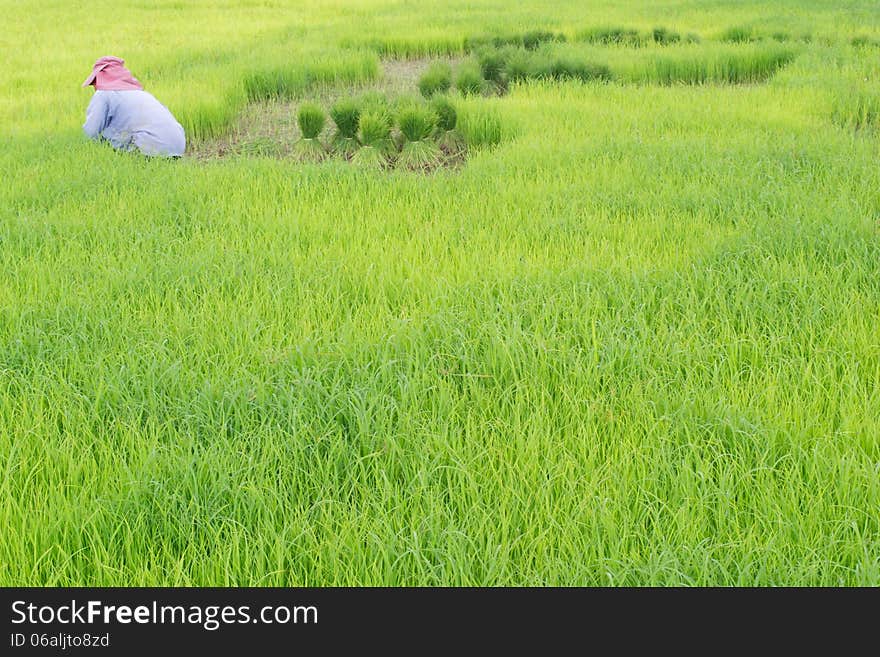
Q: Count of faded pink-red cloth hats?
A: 1